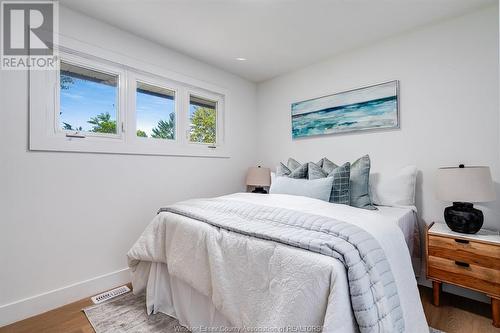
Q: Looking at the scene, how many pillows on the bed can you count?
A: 6